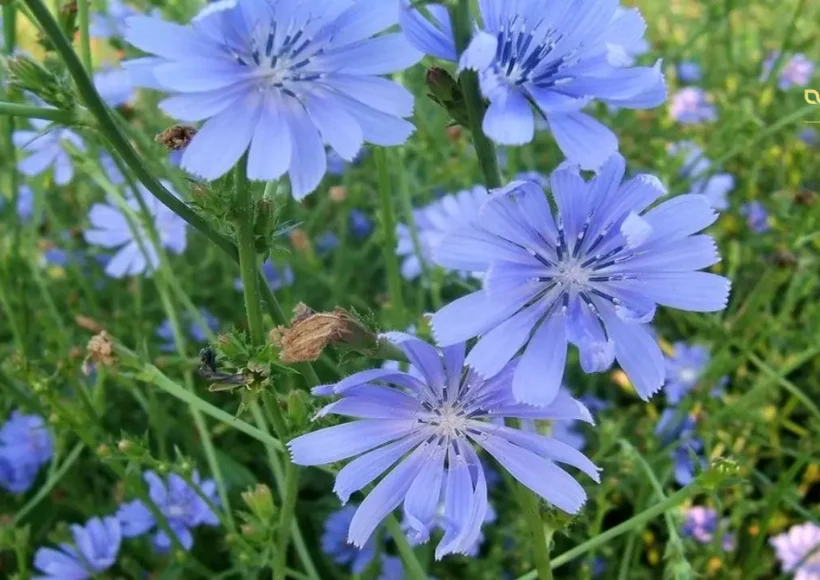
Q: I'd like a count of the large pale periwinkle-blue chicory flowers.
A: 4